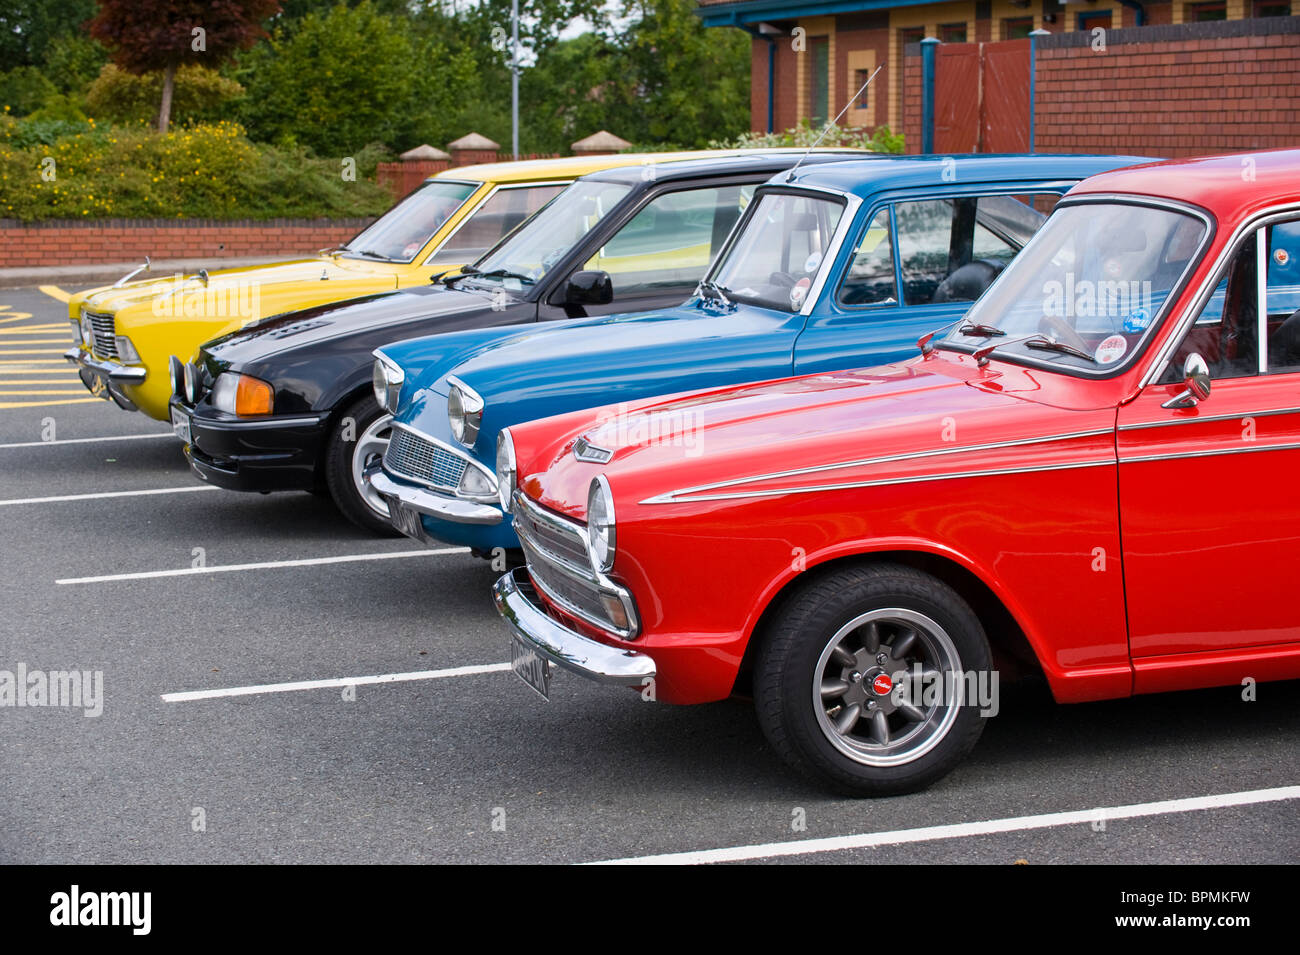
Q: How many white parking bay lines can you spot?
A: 5